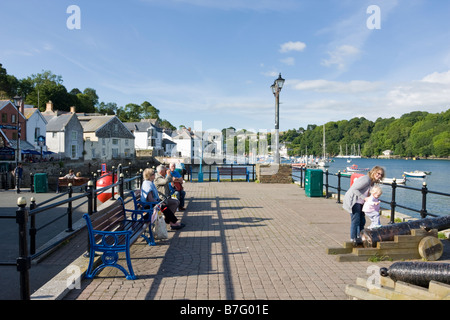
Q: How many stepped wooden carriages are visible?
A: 2